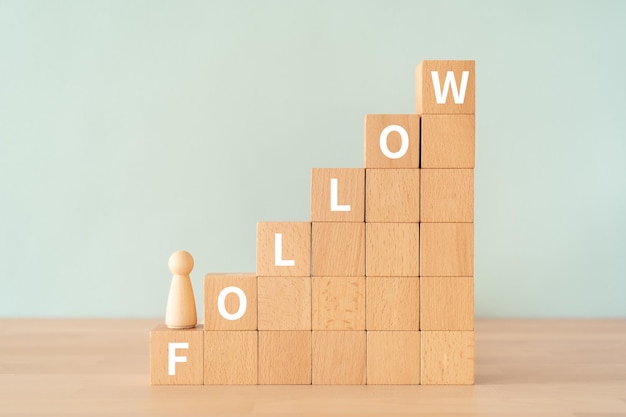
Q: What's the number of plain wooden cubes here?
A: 15